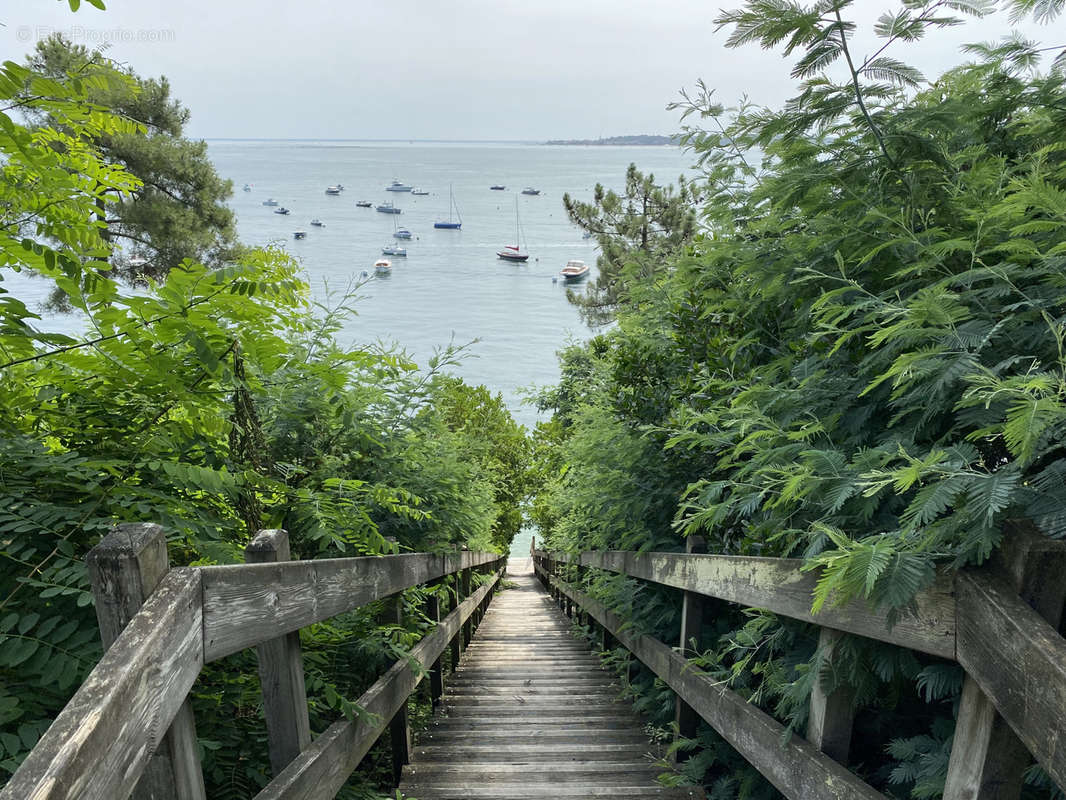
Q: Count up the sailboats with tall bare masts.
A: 3